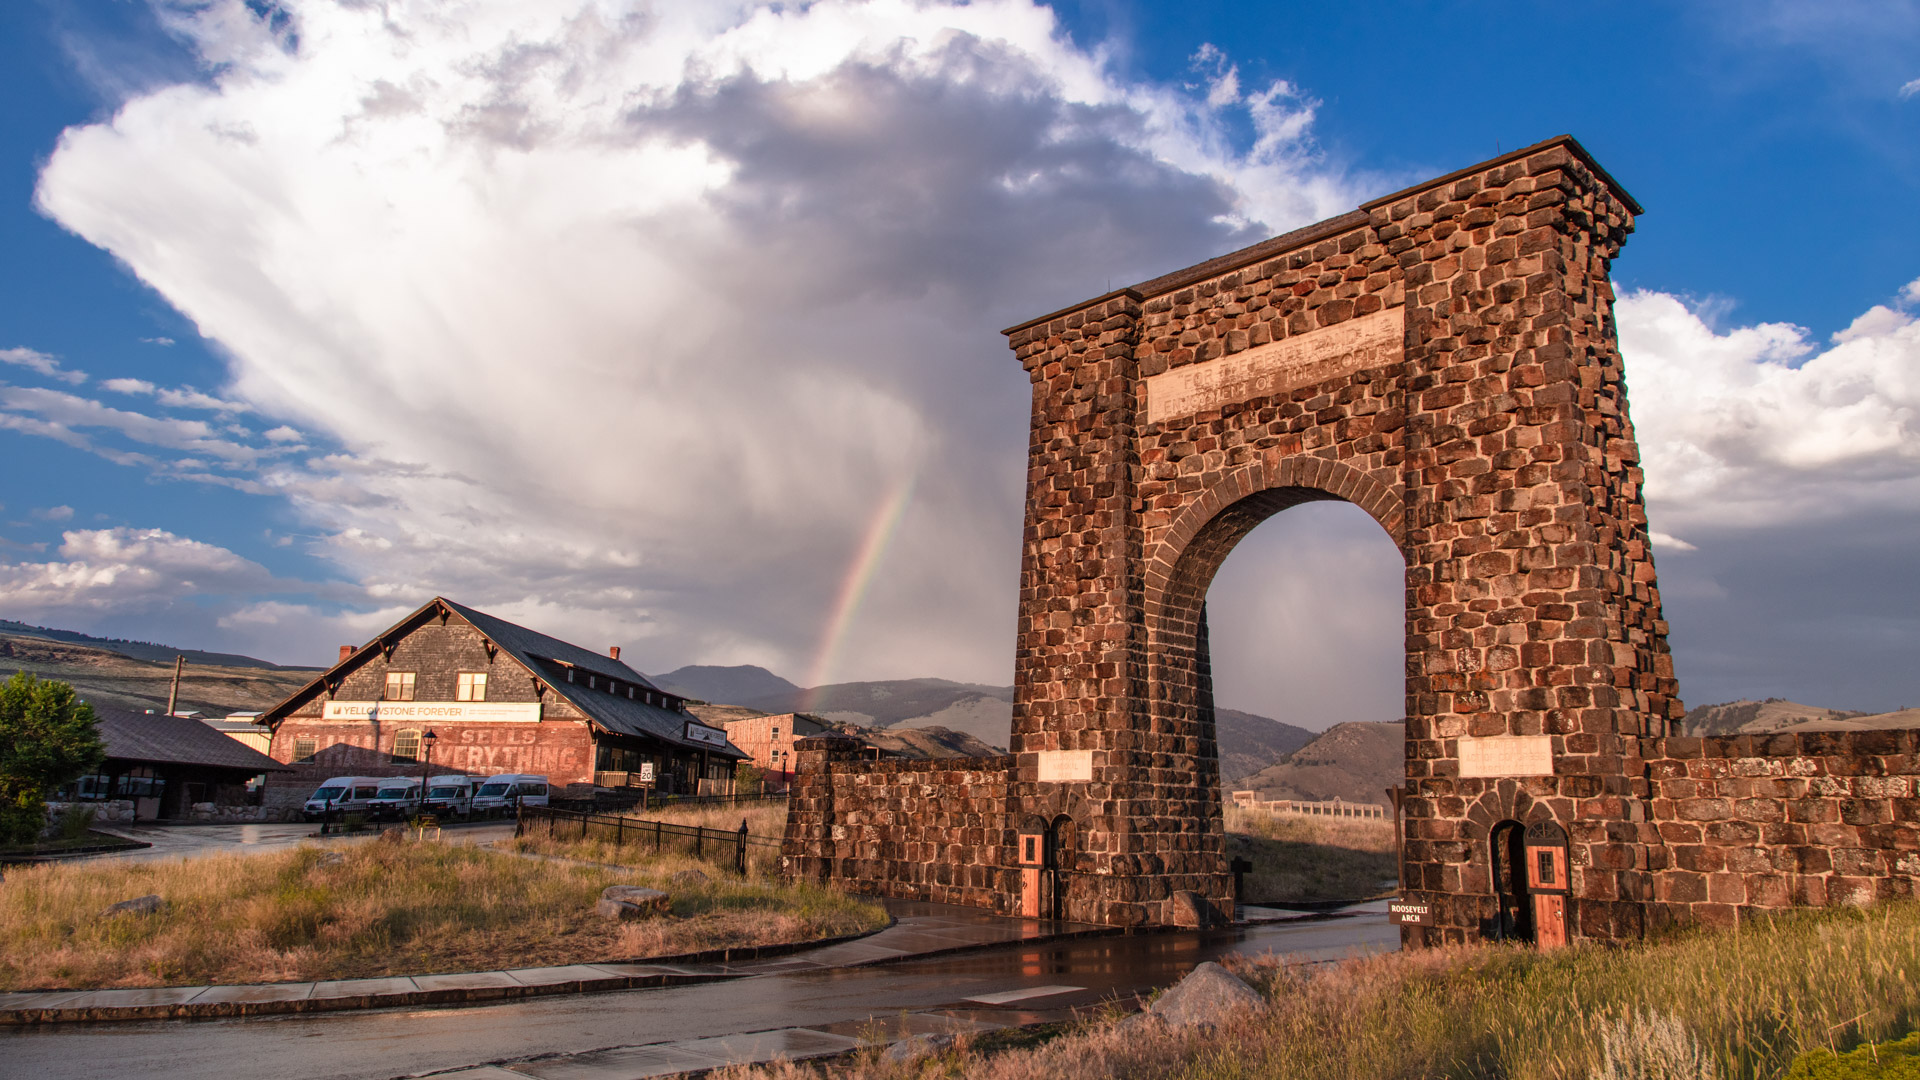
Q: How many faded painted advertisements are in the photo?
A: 1